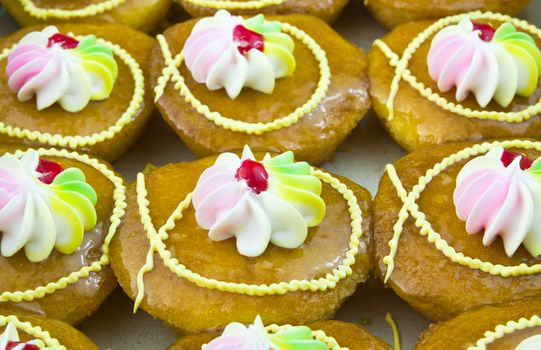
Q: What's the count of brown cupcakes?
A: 12